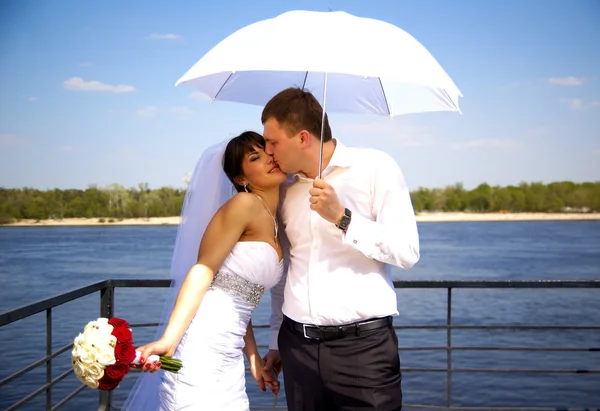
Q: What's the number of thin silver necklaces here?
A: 1